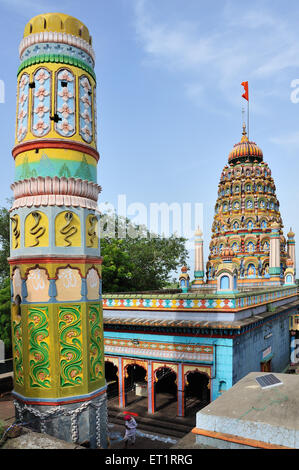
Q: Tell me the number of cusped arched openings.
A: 4